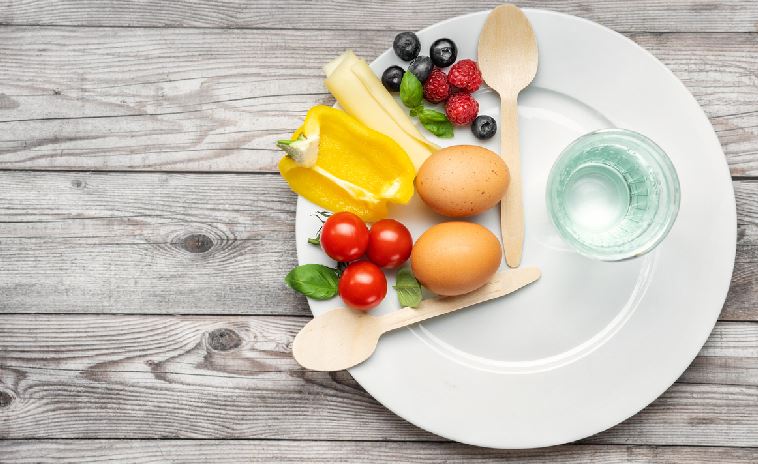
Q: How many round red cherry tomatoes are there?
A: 3